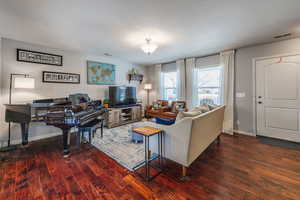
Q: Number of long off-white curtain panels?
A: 4